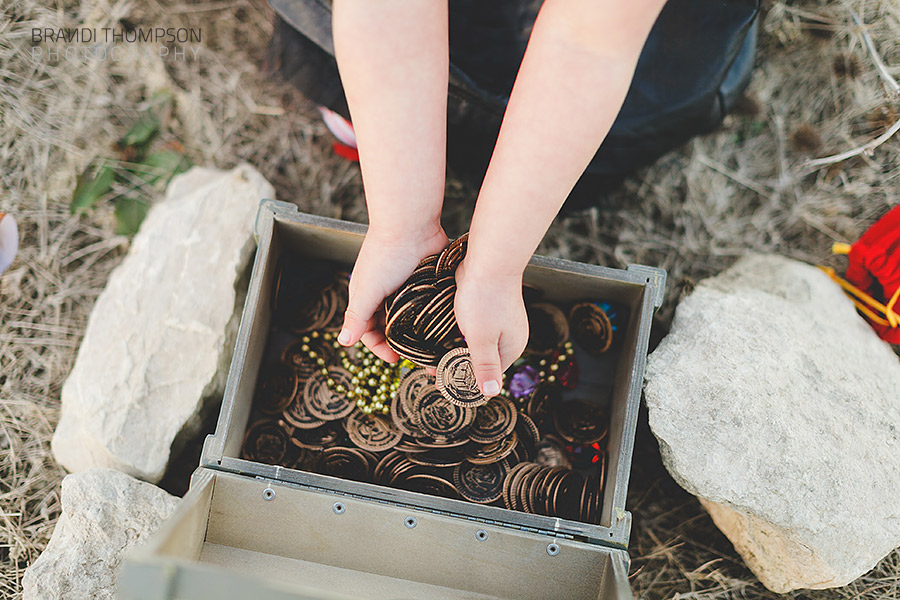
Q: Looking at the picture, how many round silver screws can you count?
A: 5